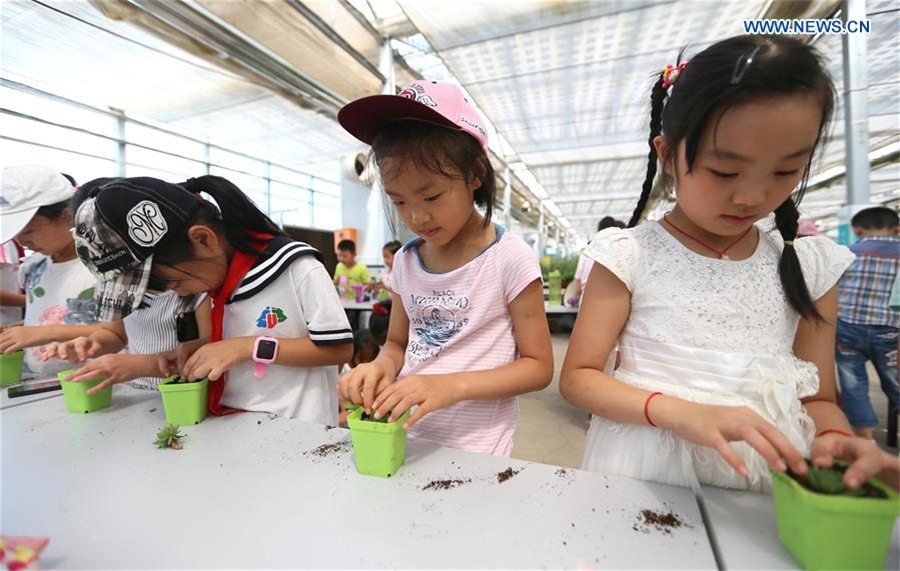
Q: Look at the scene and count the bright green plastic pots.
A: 5